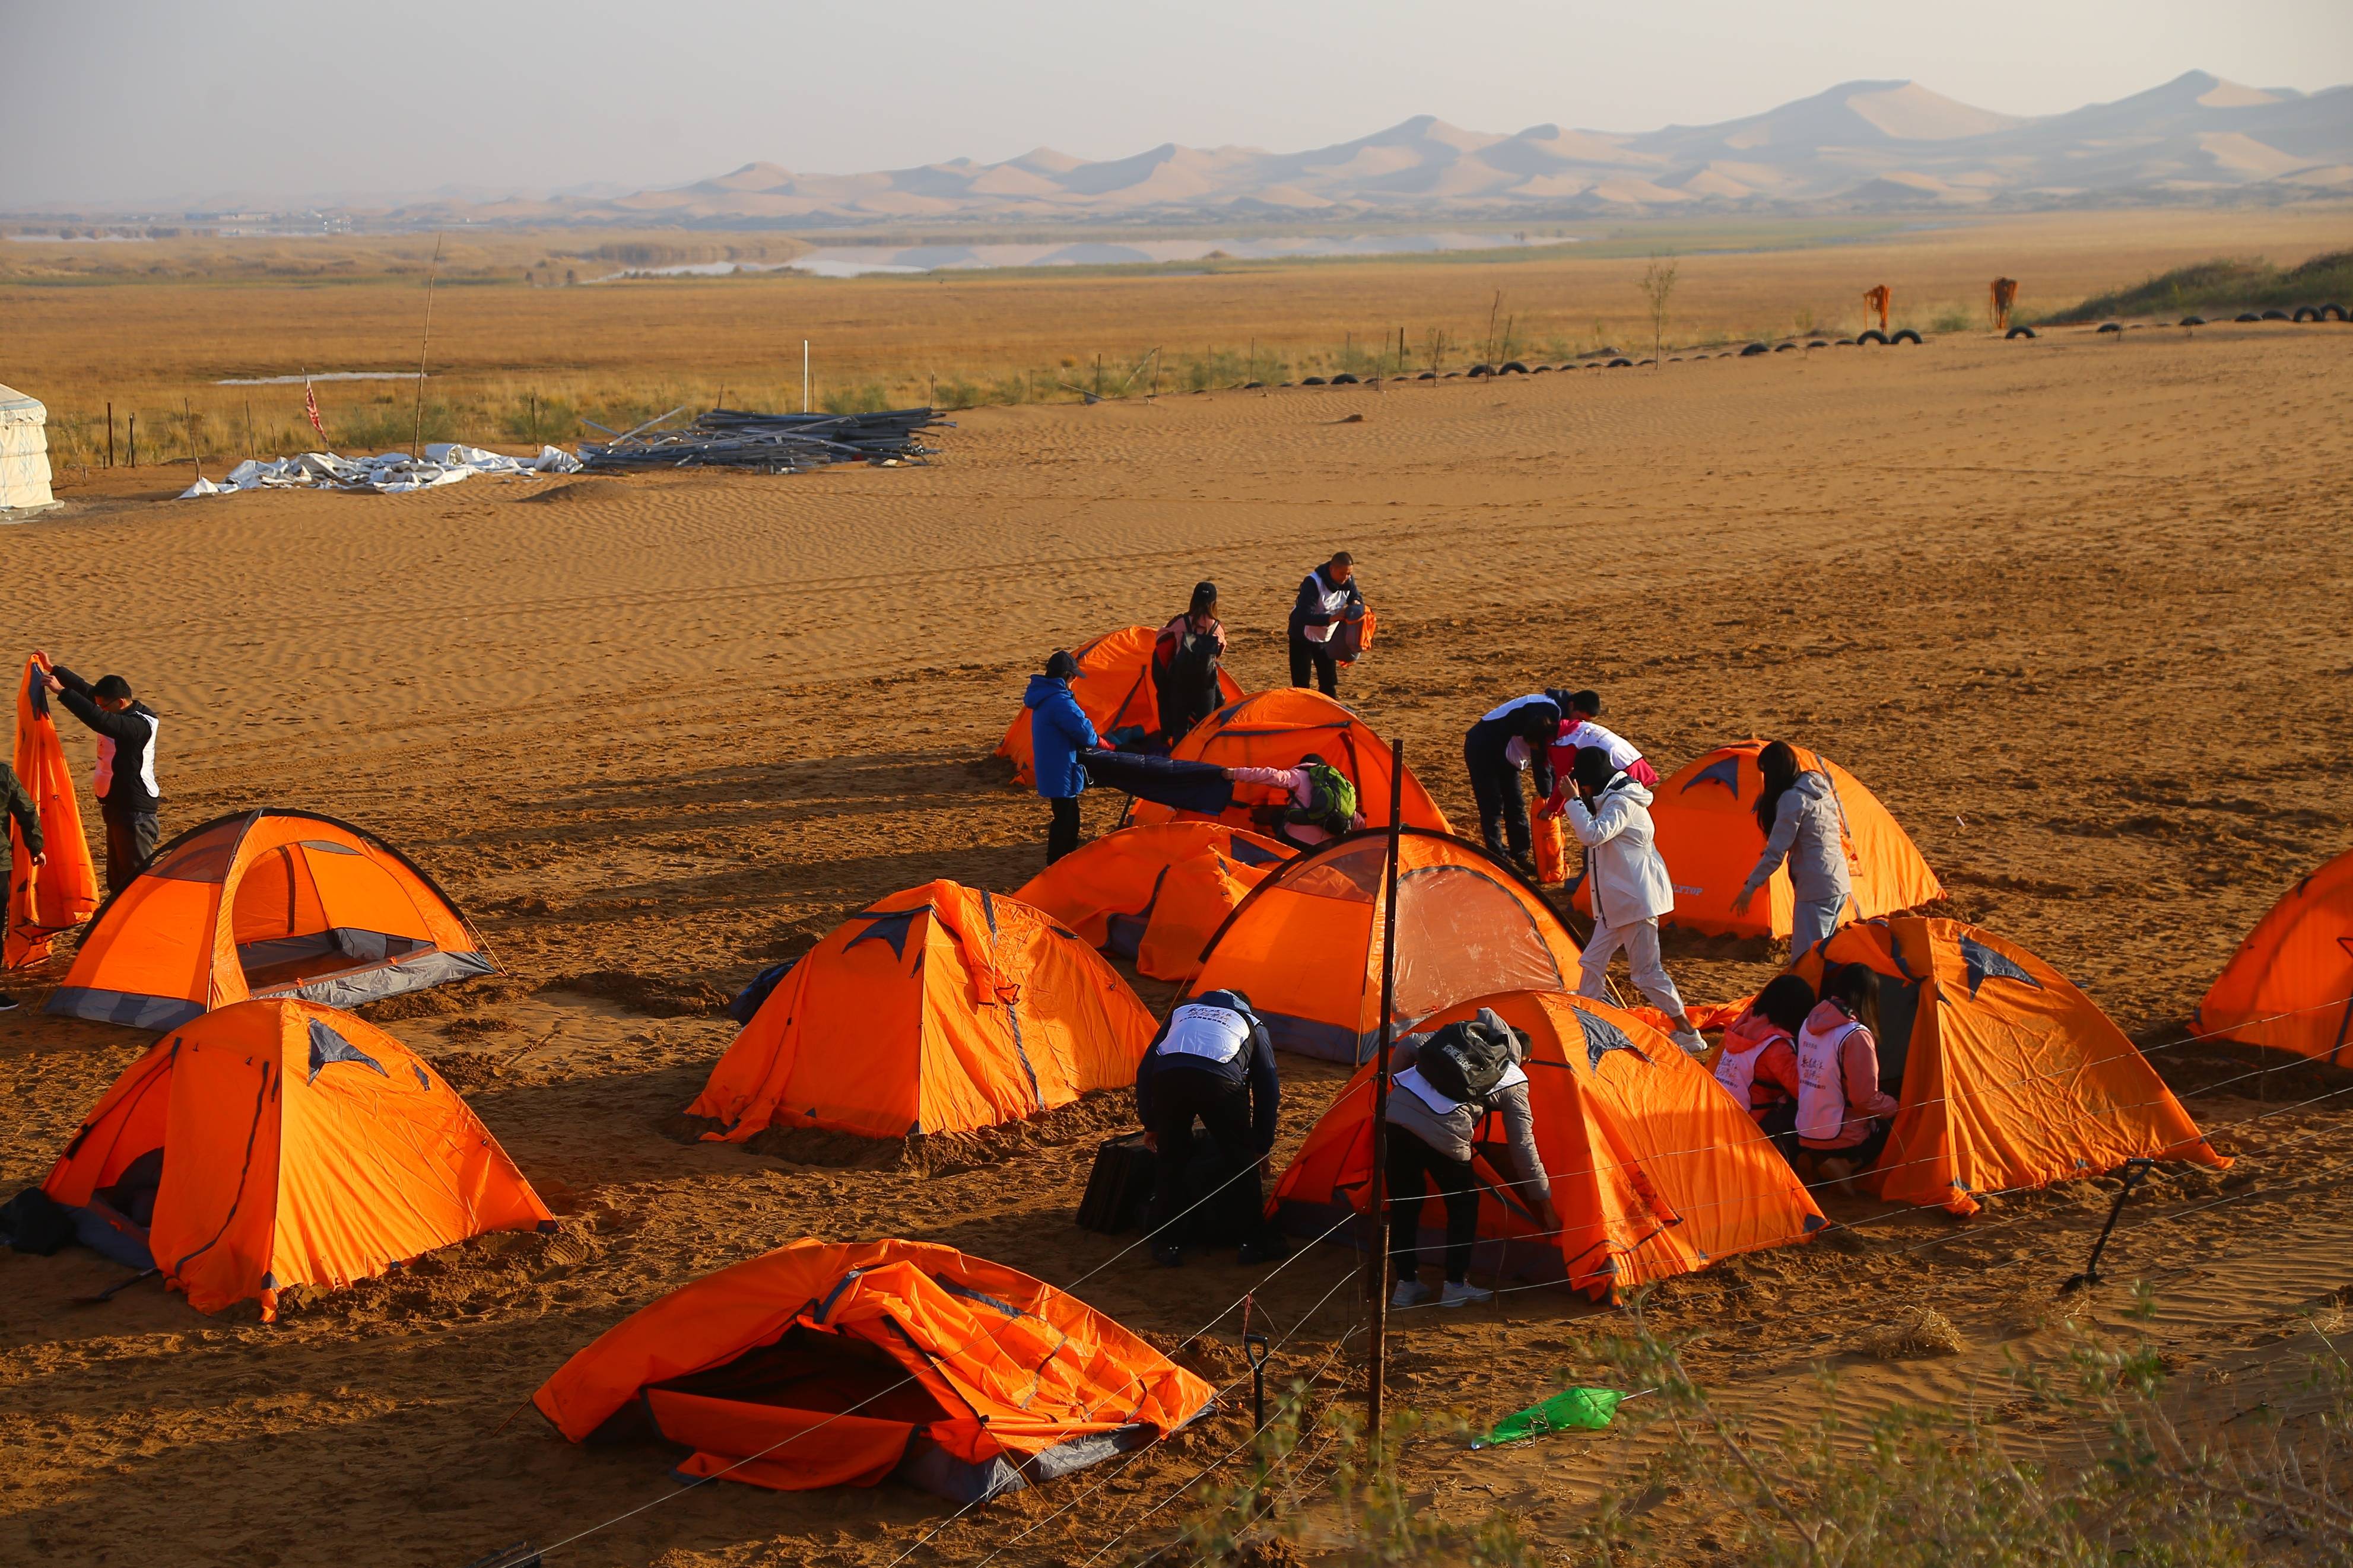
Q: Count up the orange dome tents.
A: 12